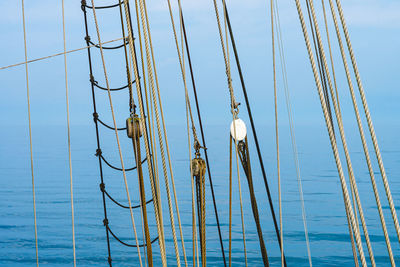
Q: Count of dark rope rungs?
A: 7